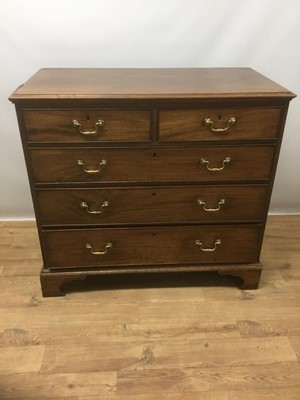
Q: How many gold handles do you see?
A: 8